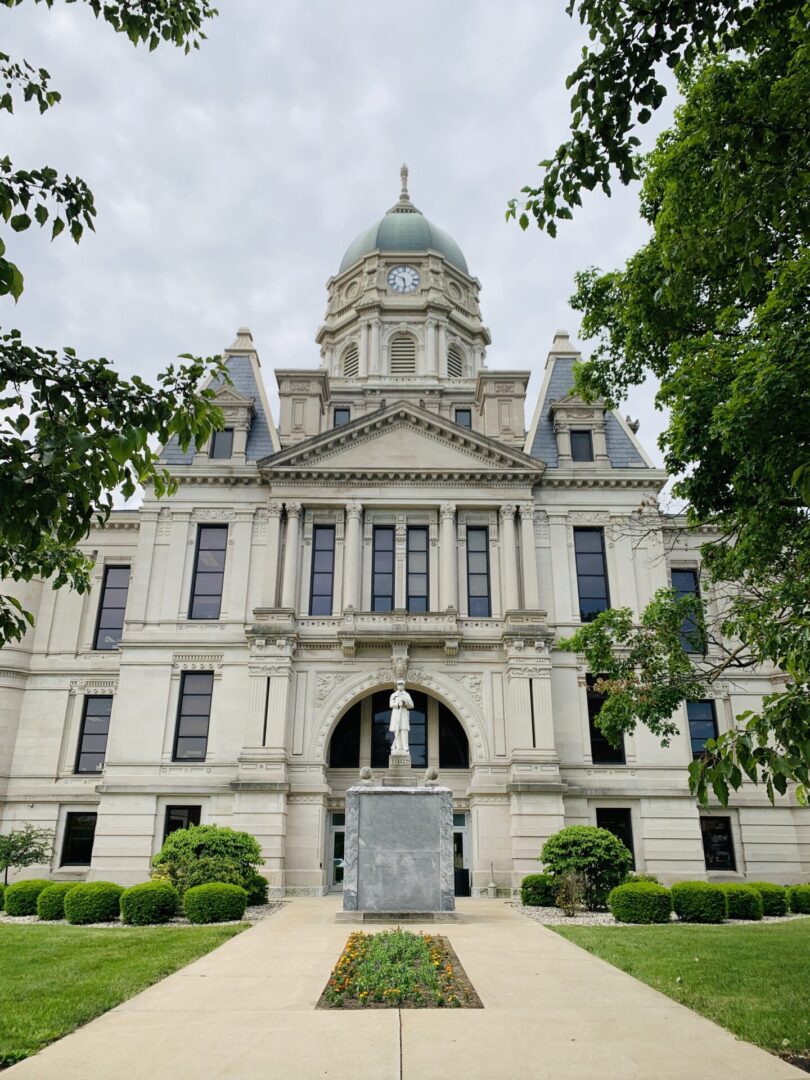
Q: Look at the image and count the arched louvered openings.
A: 3